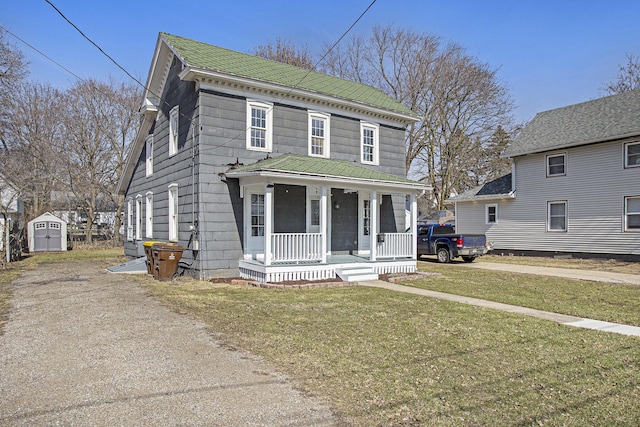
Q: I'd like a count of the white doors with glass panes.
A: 3